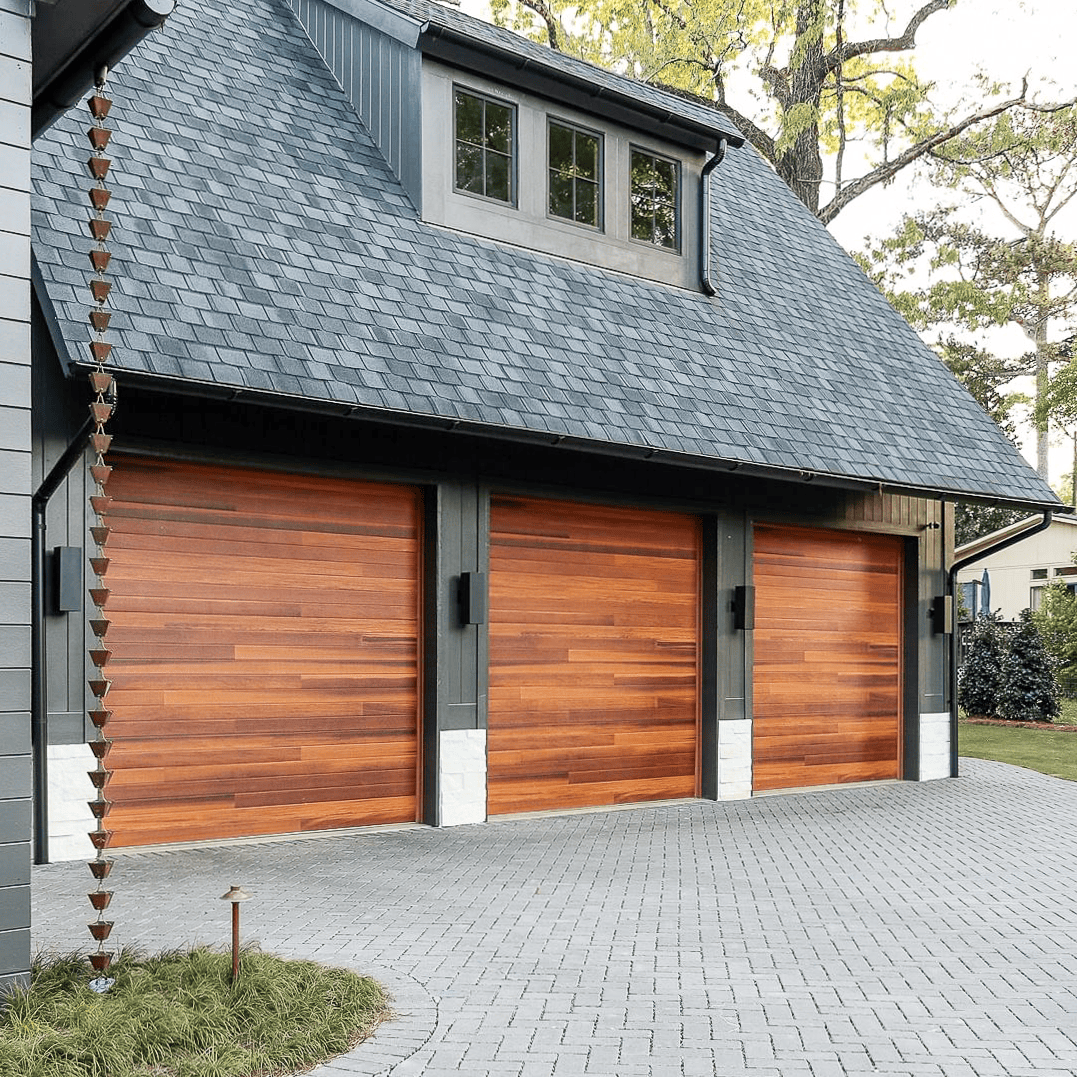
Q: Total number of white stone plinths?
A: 4